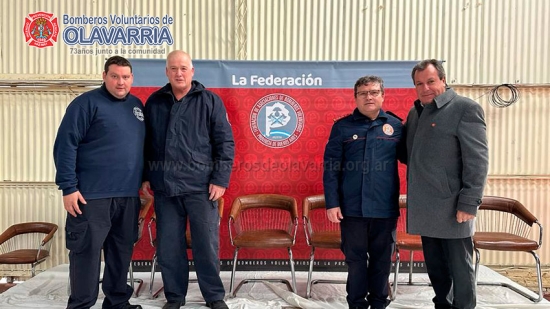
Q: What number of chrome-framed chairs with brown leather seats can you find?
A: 7